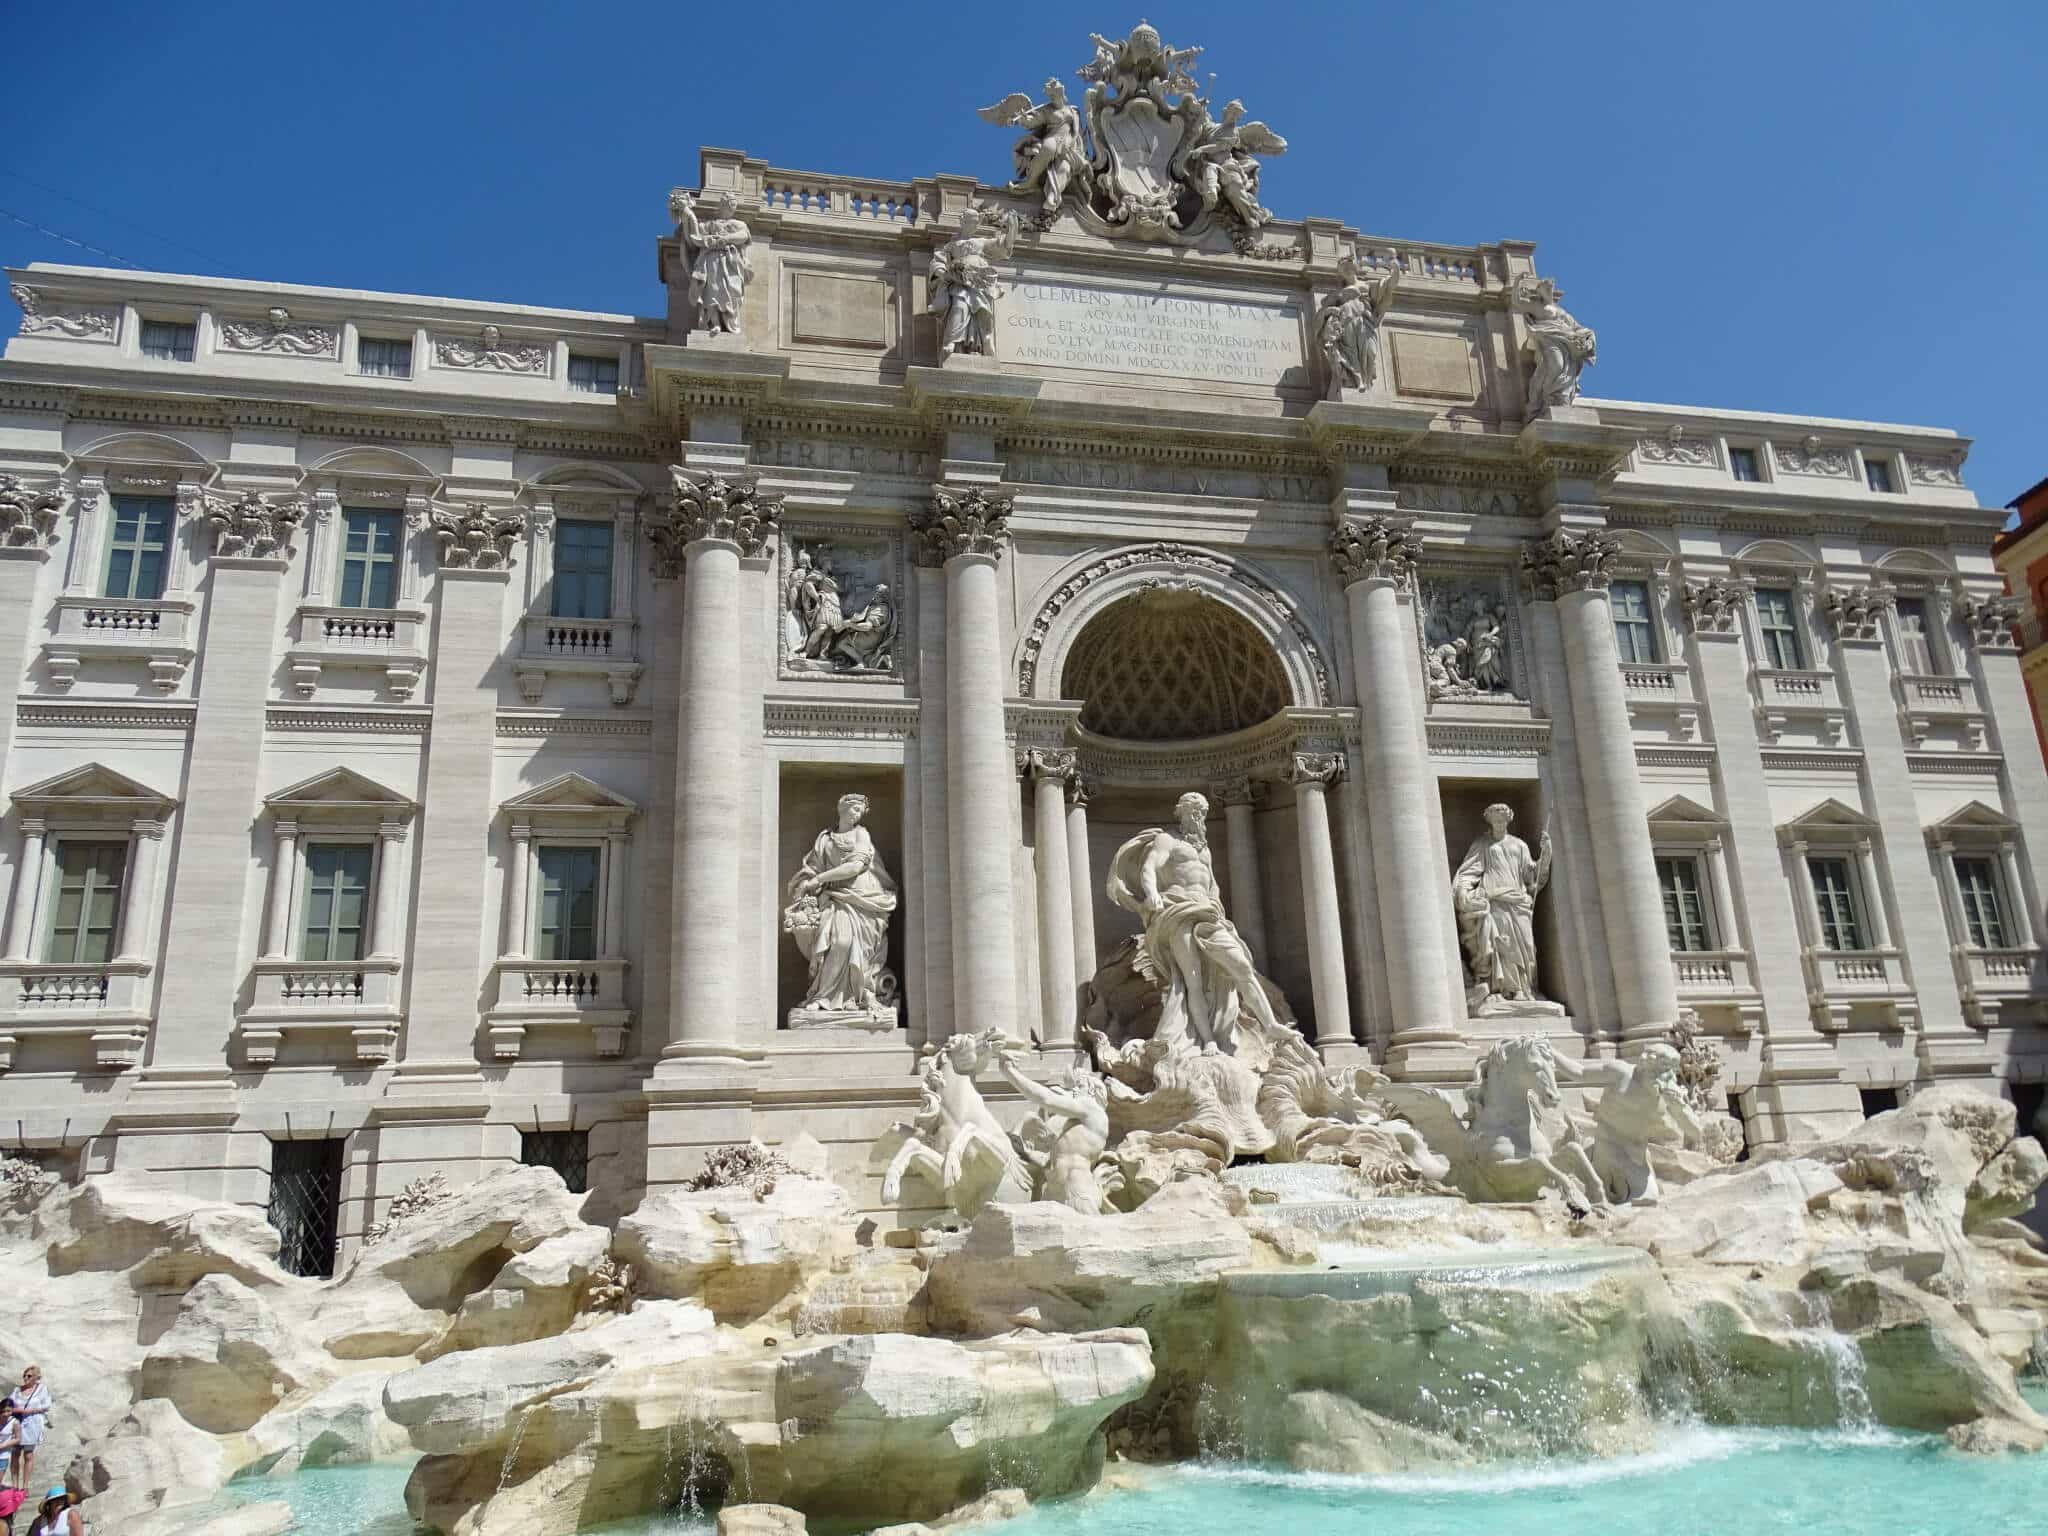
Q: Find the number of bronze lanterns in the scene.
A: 0